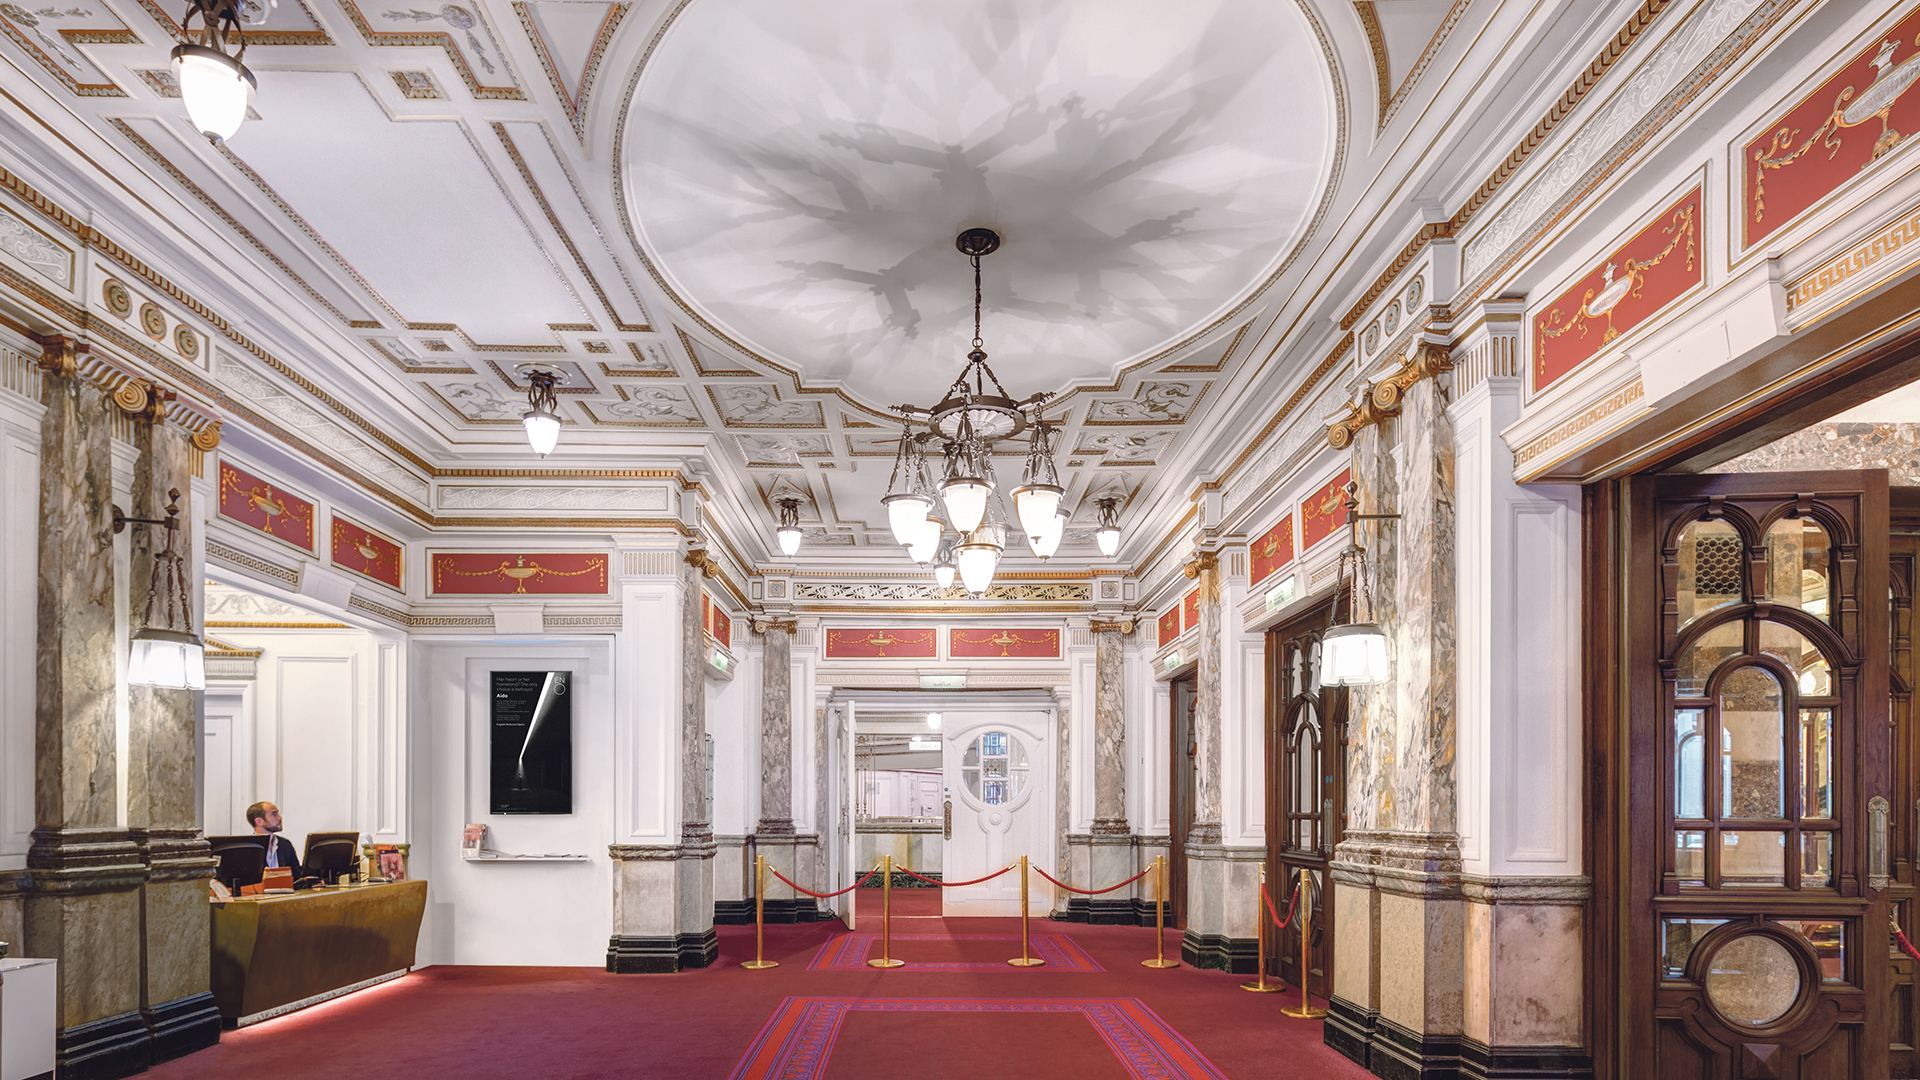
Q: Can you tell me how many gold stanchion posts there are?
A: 6